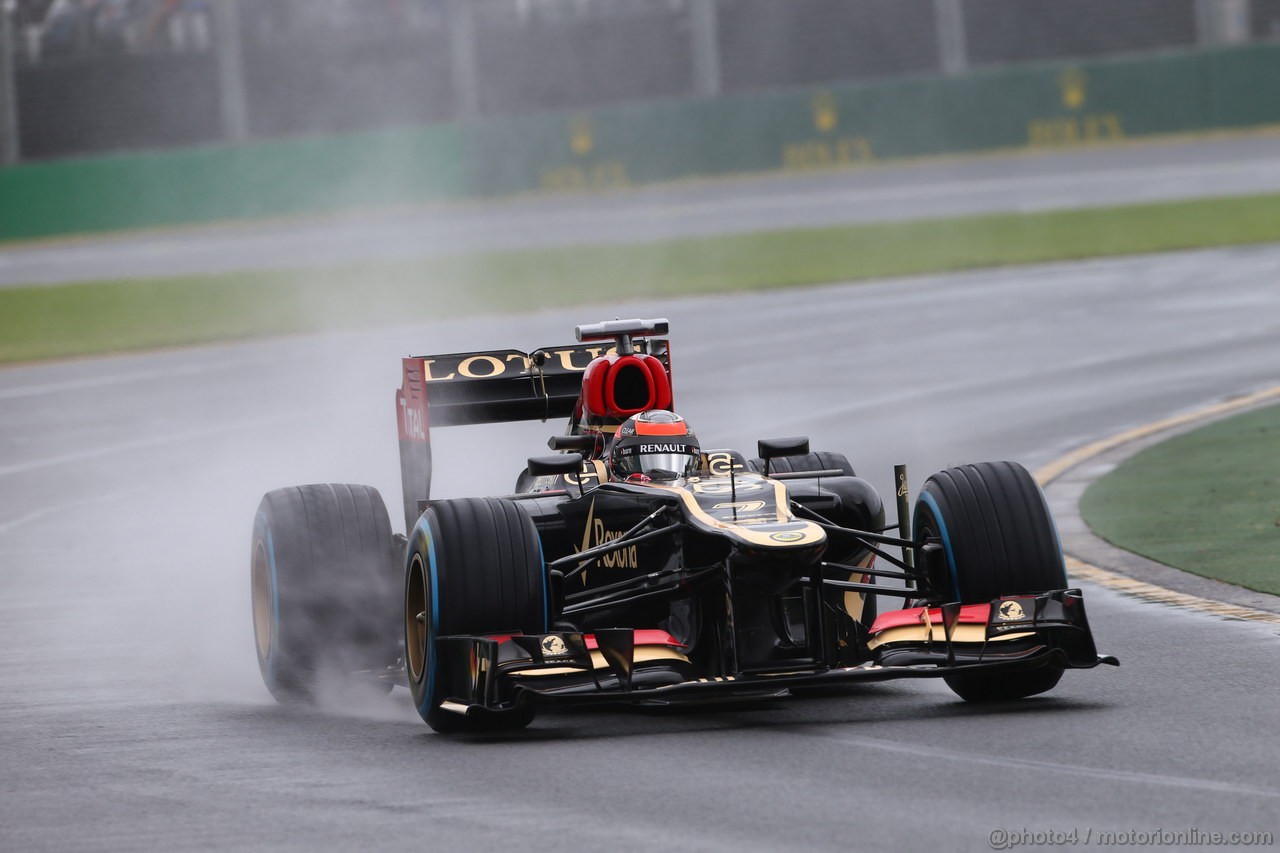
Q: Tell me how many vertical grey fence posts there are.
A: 6